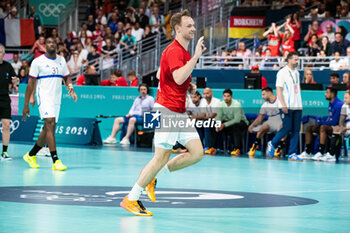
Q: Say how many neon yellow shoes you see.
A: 2